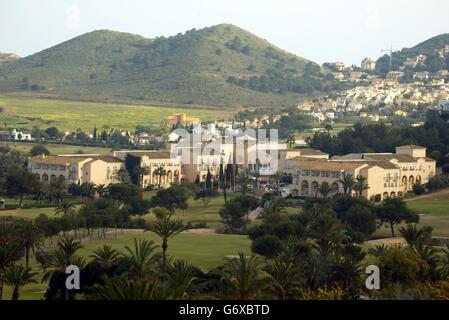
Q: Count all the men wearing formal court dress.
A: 0